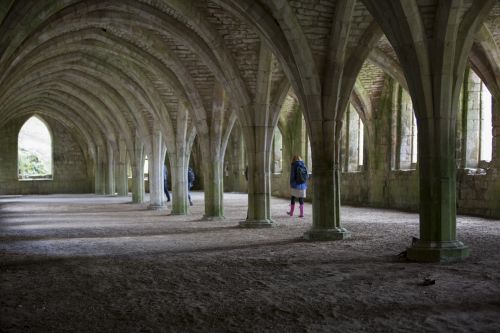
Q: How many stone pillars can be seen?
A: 10